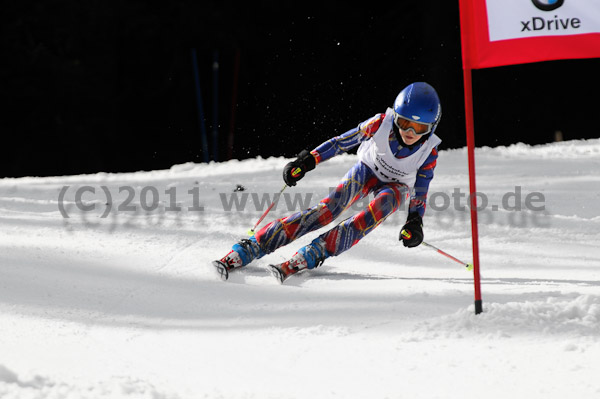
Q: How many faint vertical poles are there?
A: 3